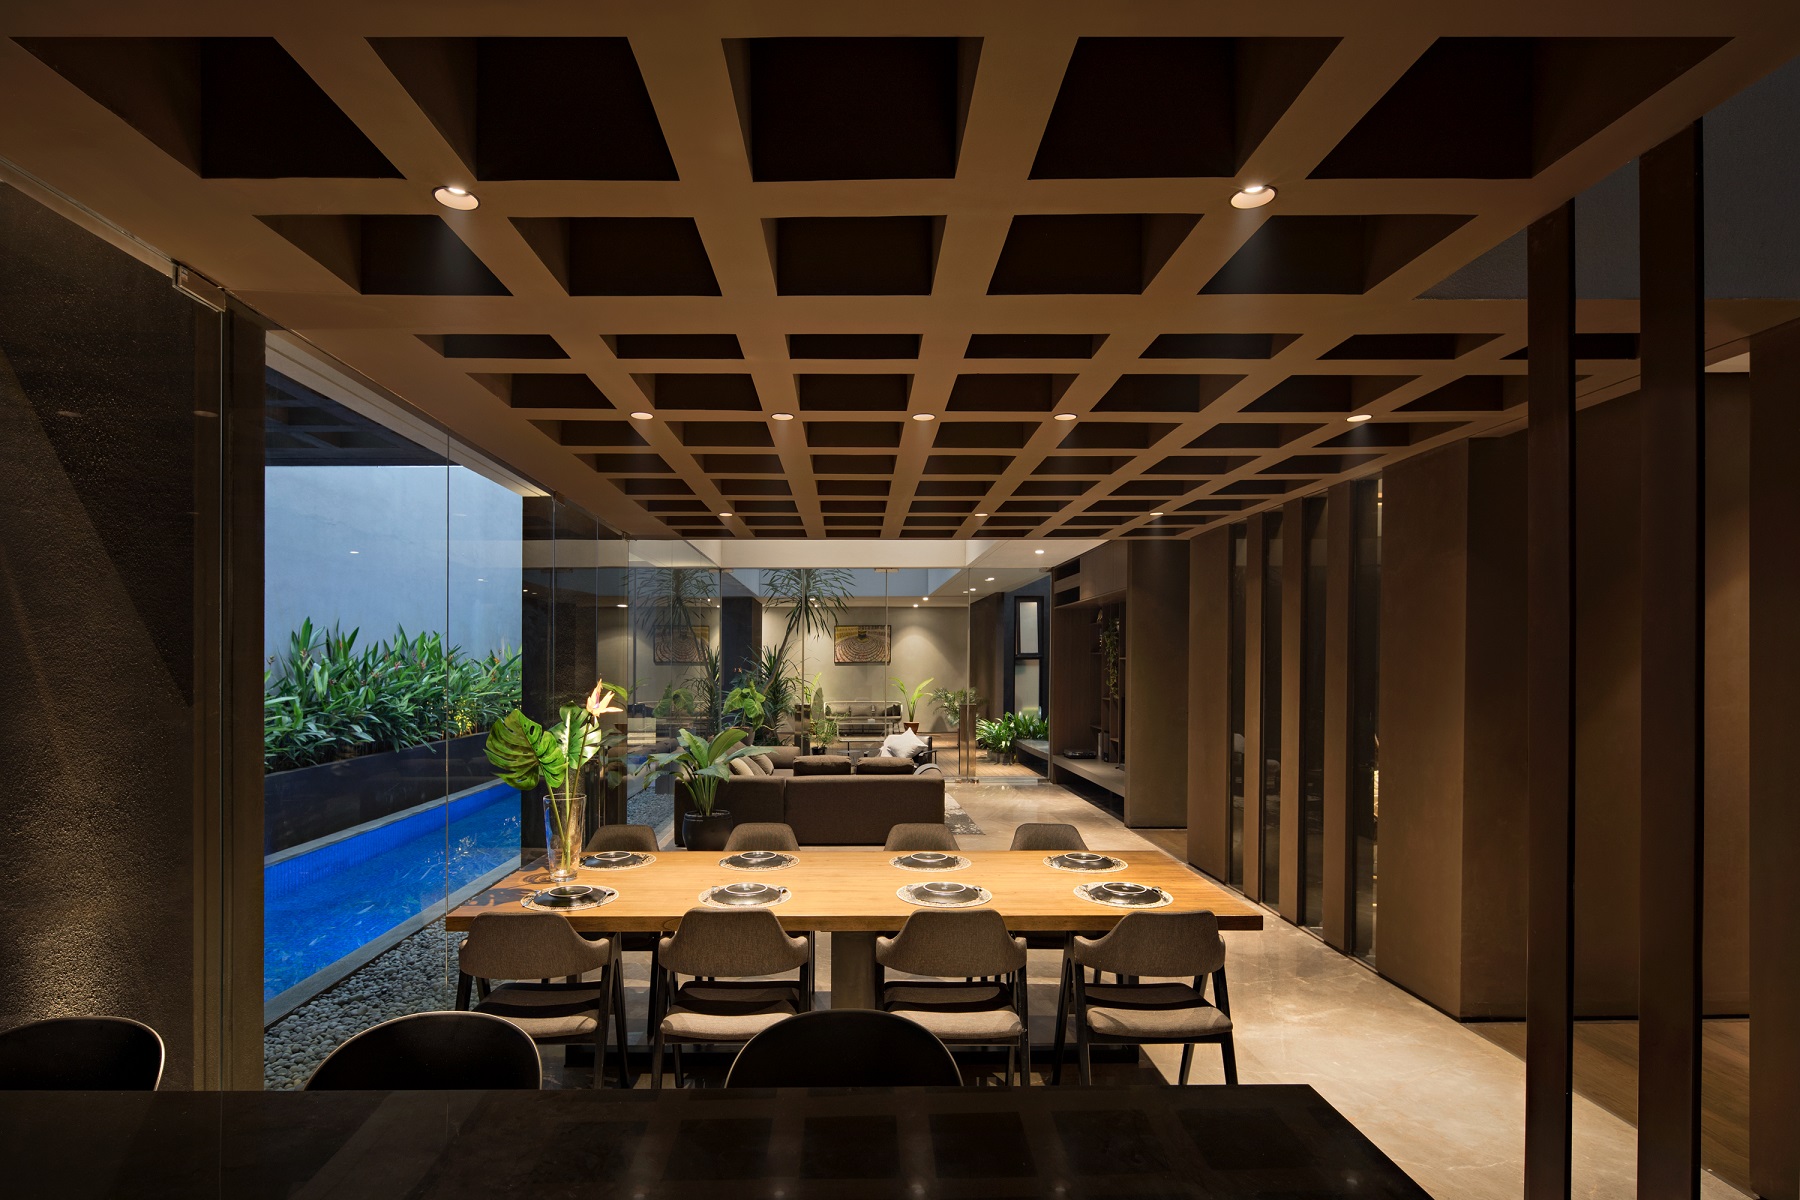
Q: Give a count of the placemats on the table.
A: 8